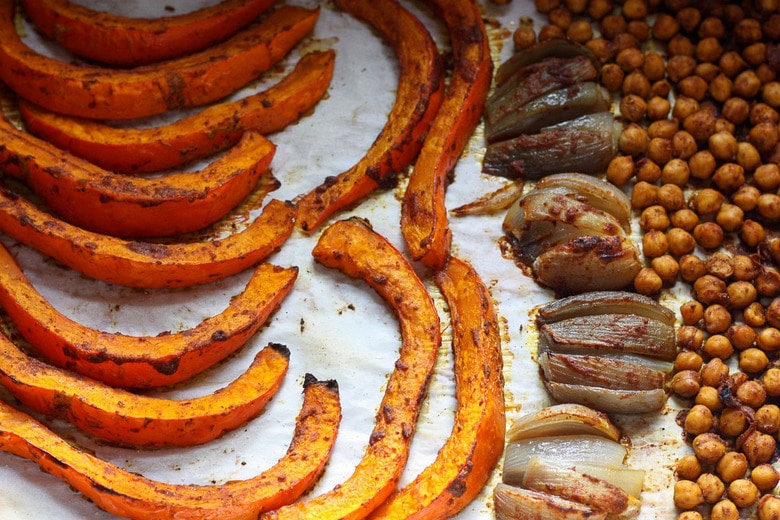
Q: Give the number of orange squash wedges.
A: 12